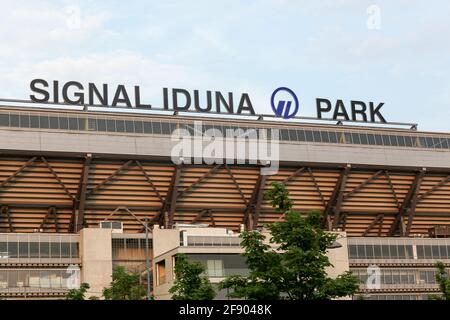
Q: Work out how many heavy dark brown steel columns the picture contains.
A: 5